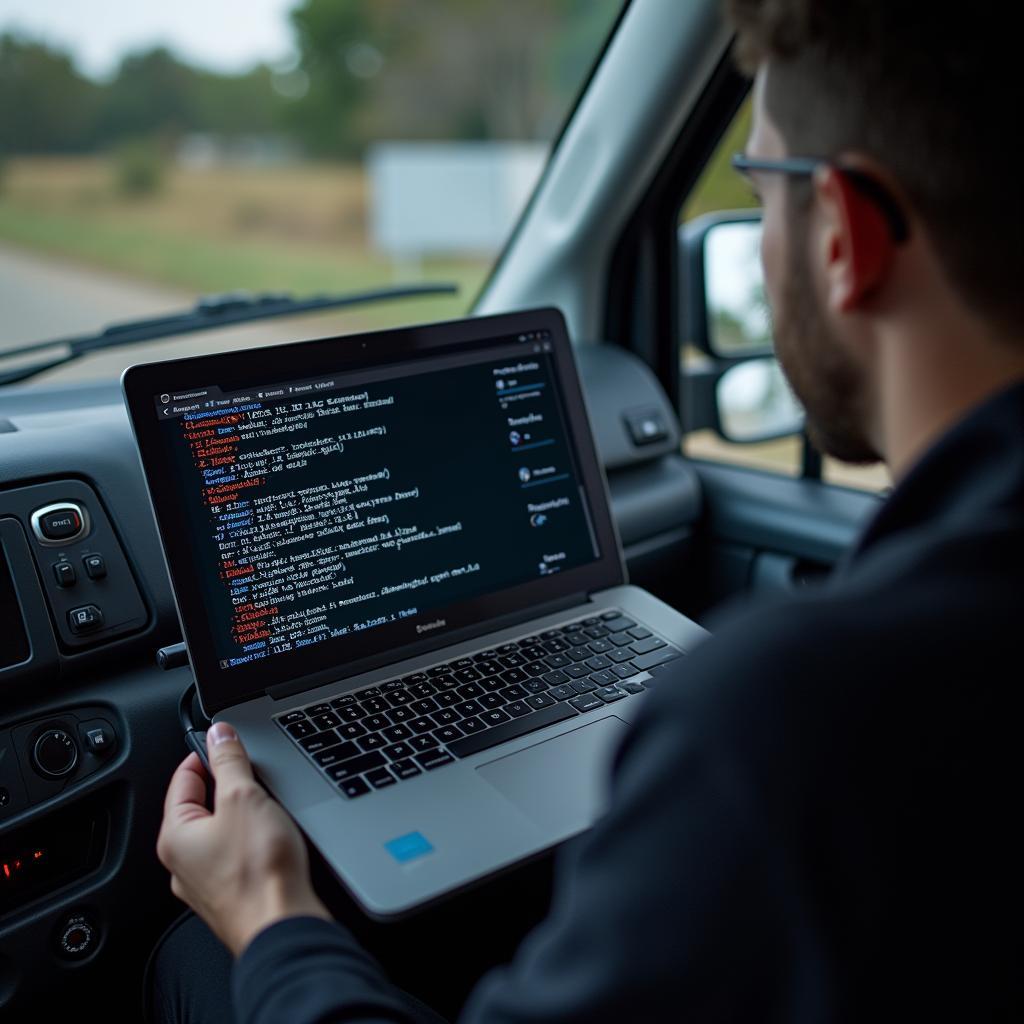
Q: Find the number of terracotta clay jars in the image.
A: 0